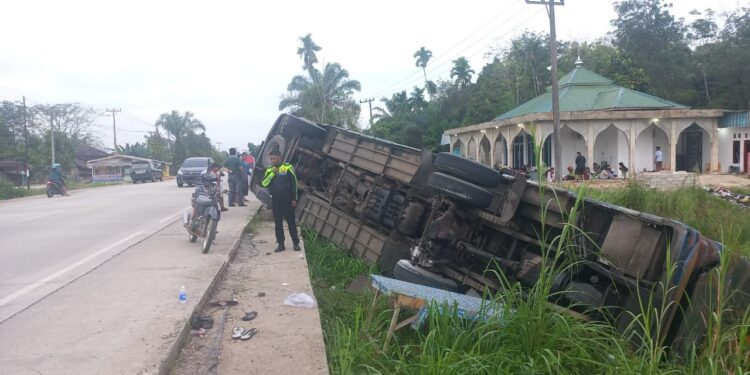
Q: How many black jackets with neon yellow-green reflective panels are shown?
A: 1